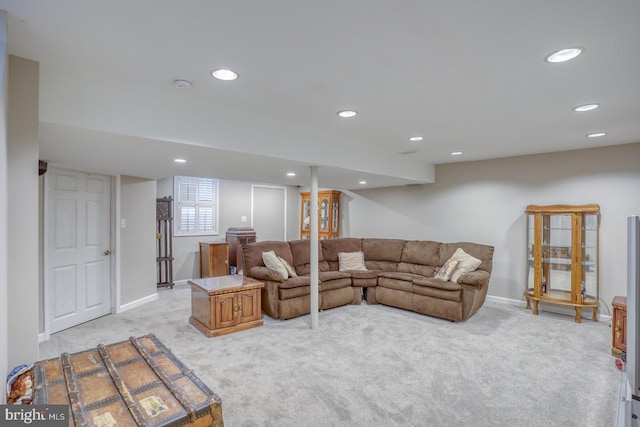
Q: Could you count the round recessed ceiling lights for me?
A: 10